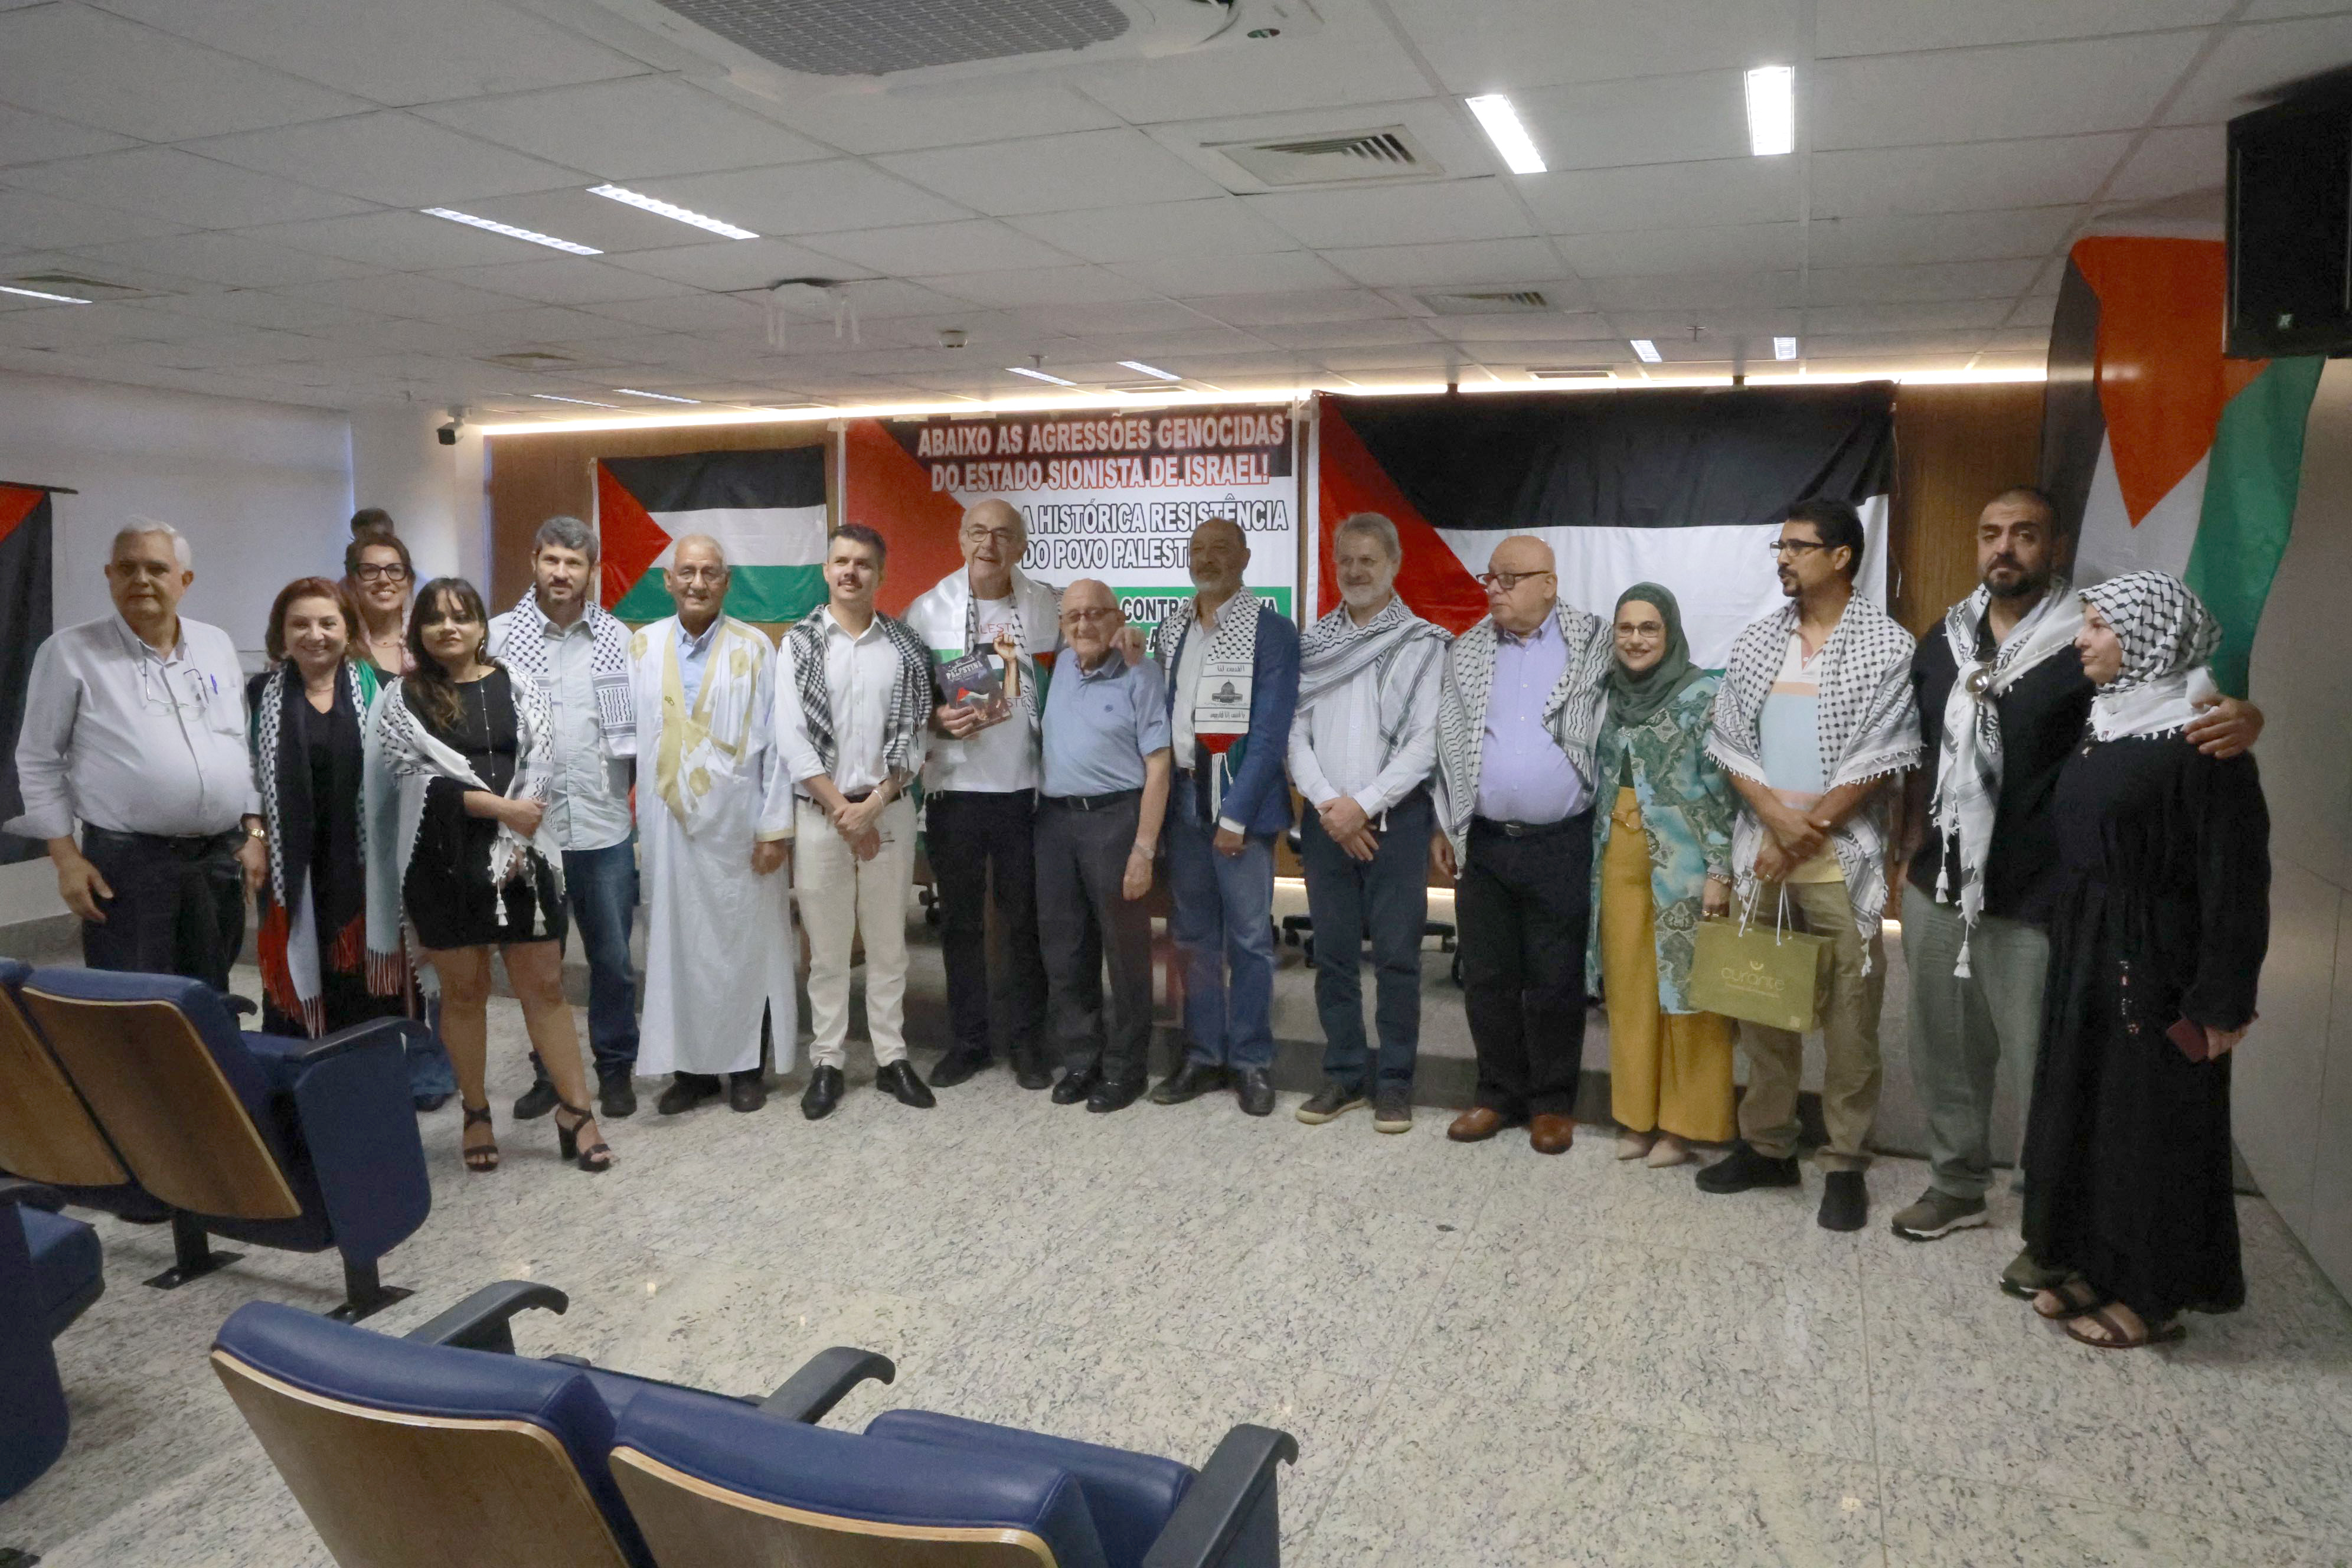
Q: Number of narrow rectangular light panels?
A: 11